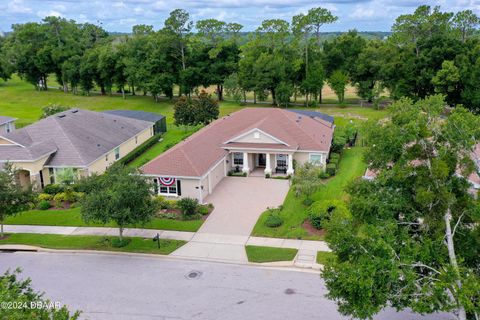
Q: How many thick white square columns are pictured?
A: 3